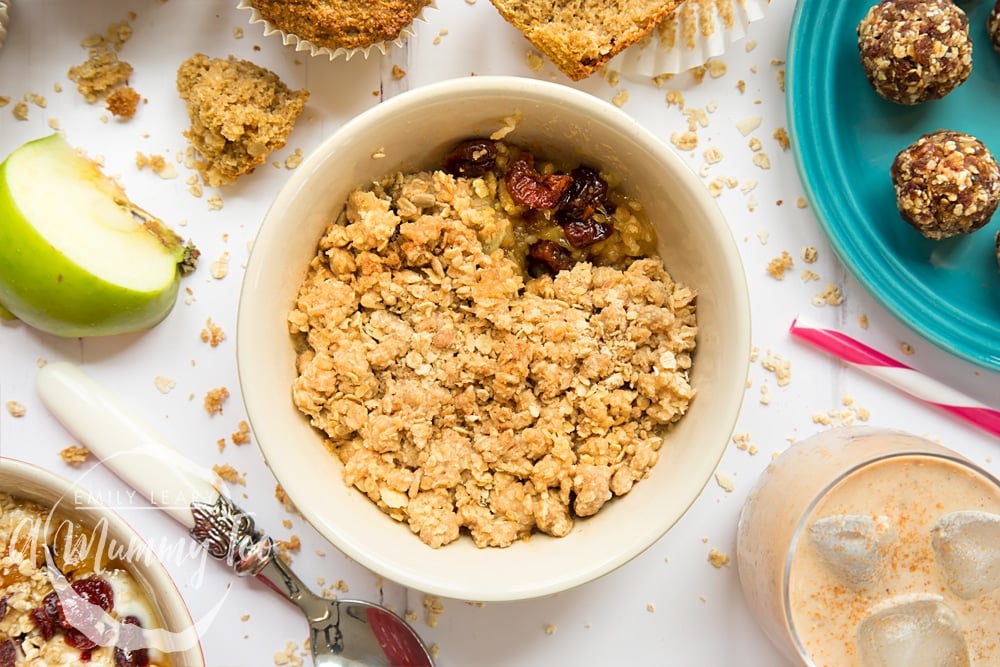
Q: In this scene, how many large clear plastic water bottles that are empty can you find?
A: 0